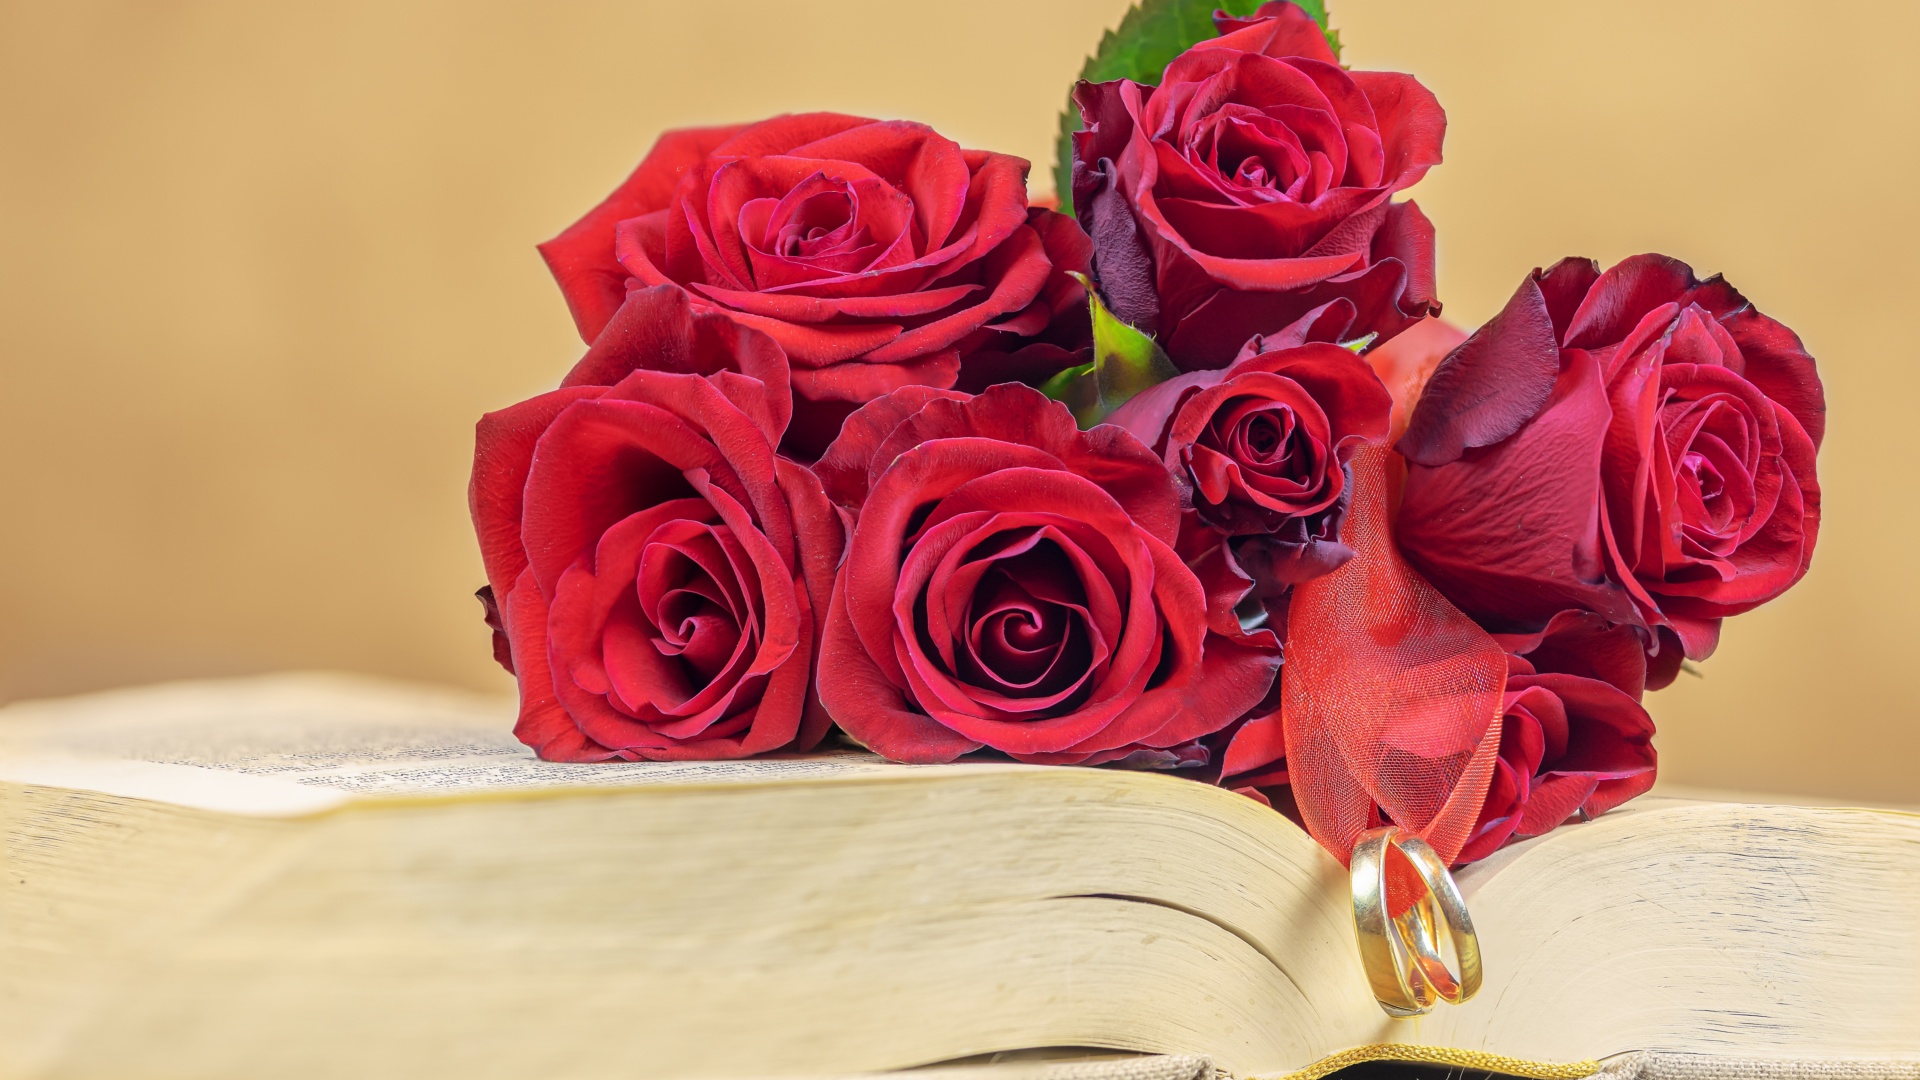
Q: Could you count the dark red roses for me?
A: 7